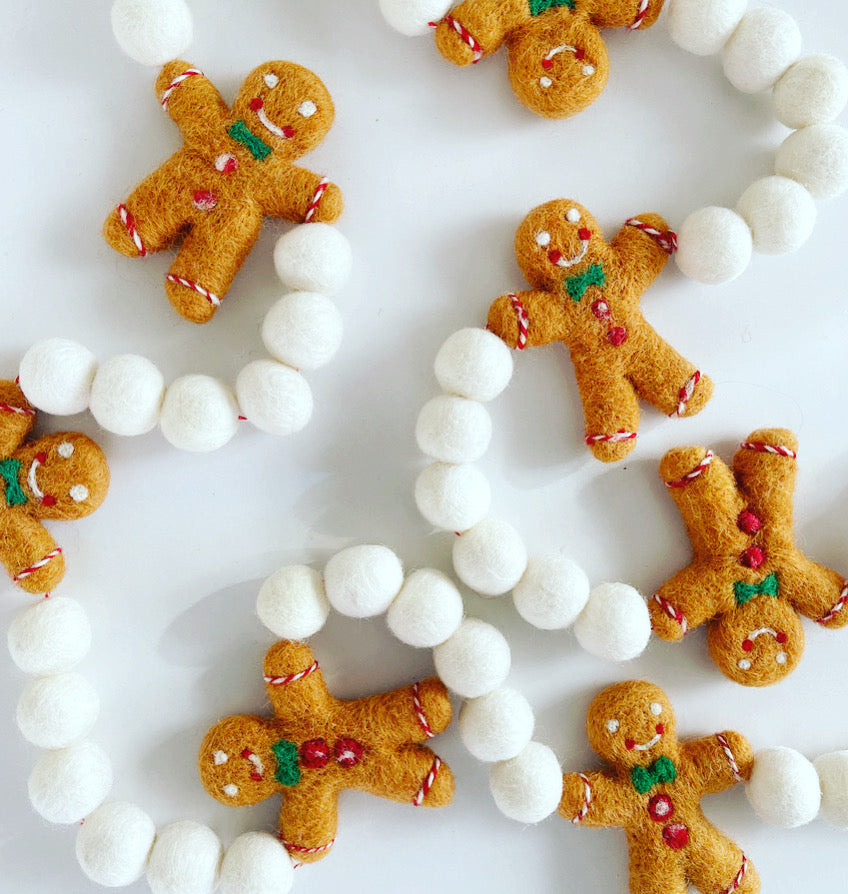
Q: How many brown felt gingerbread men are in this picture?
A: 7